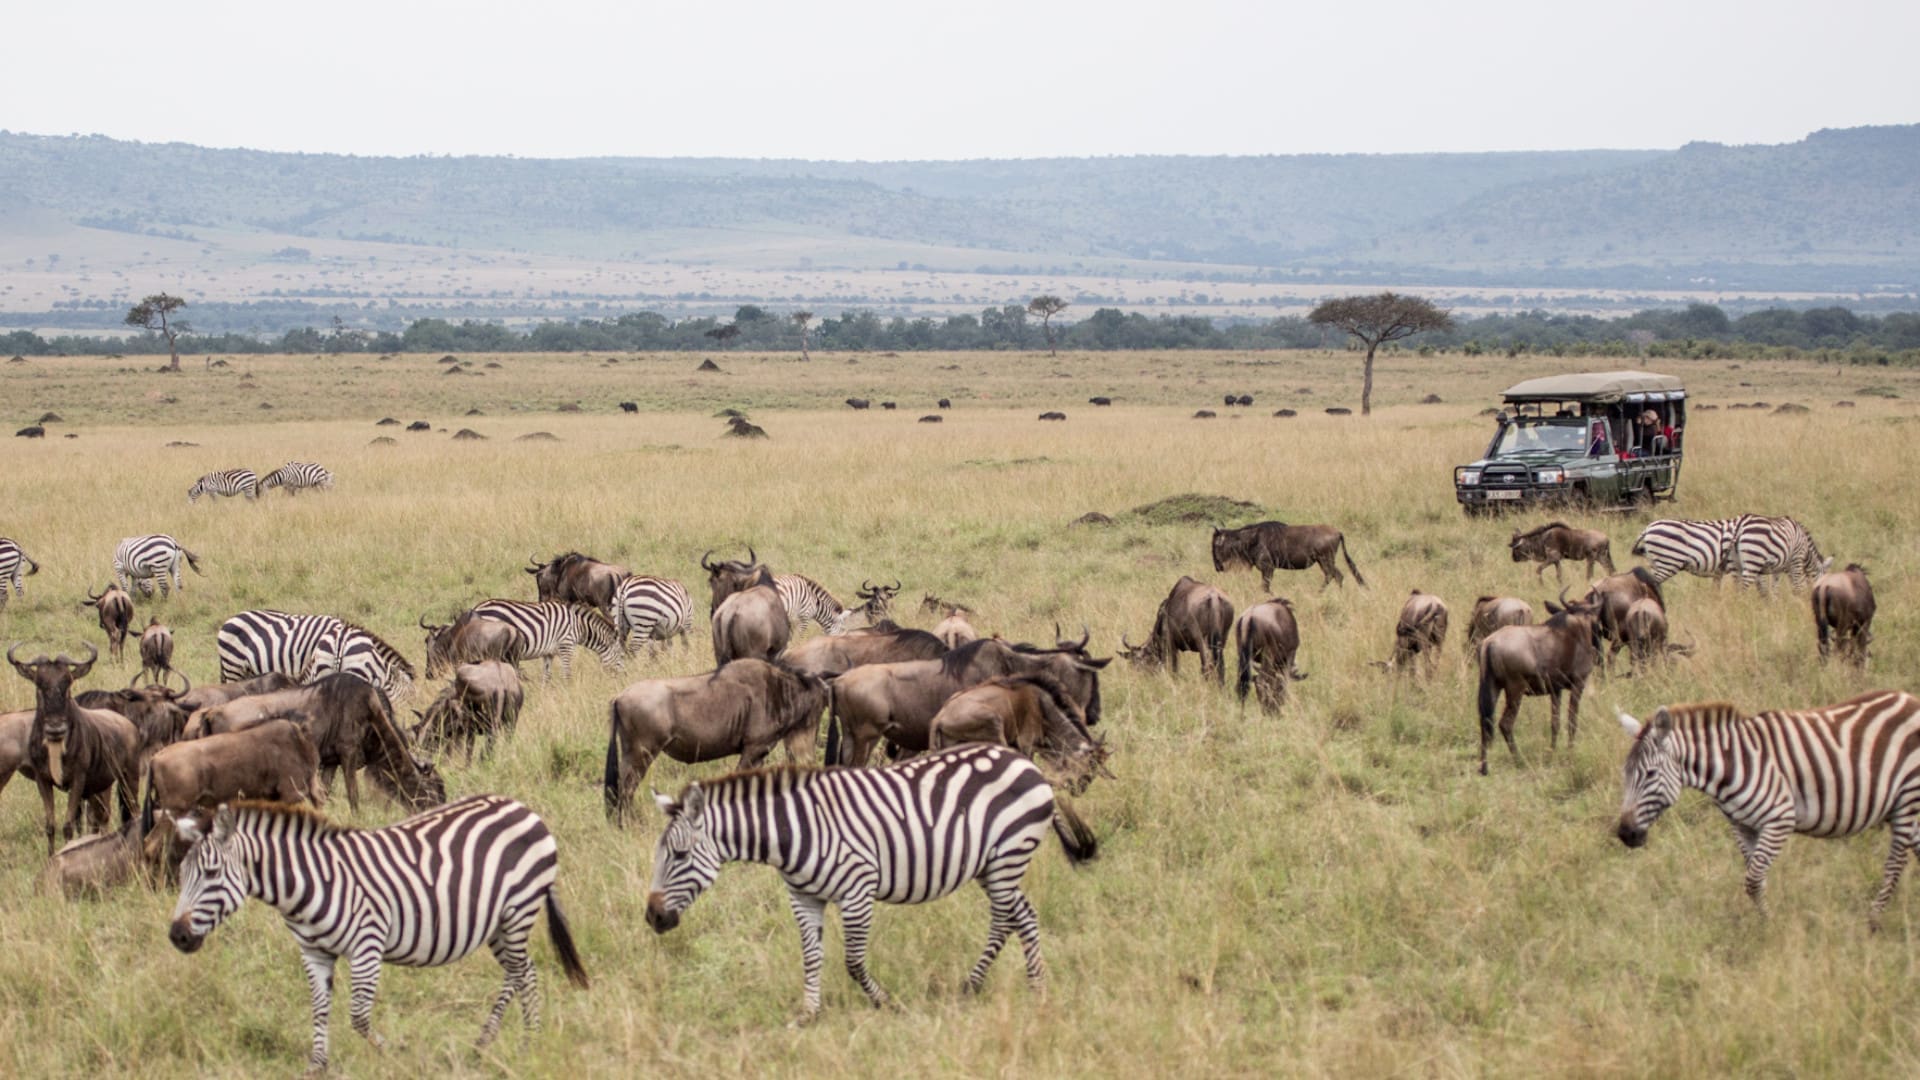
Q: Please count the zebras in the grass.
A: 14